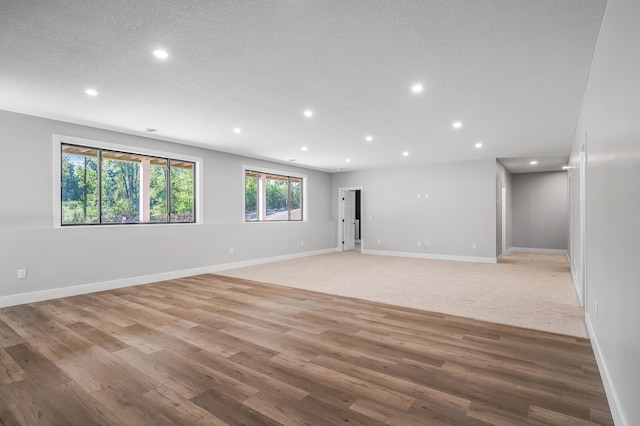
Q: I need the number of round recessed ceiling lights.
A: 12